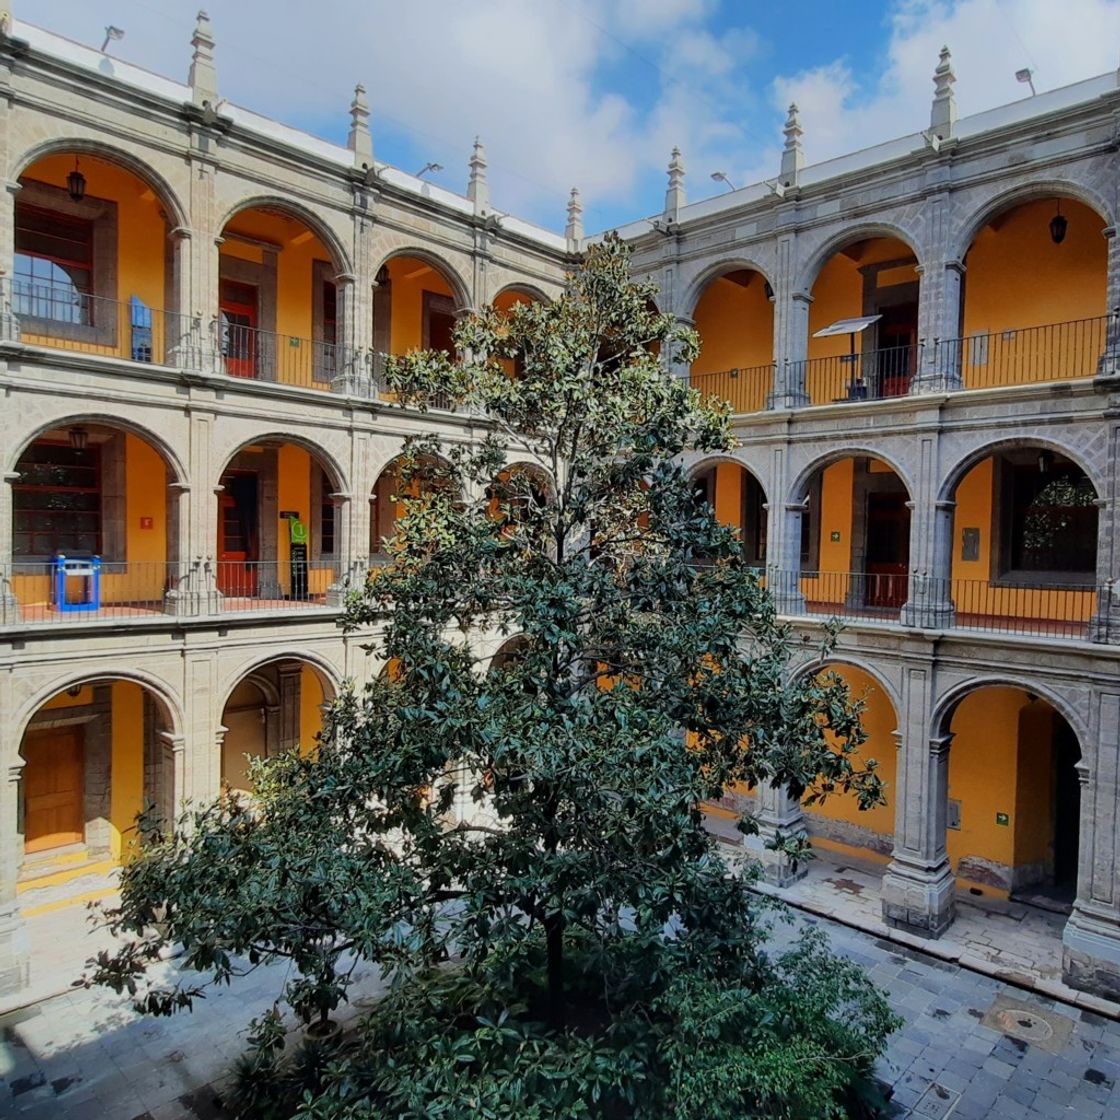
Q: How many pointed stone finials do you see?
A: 7